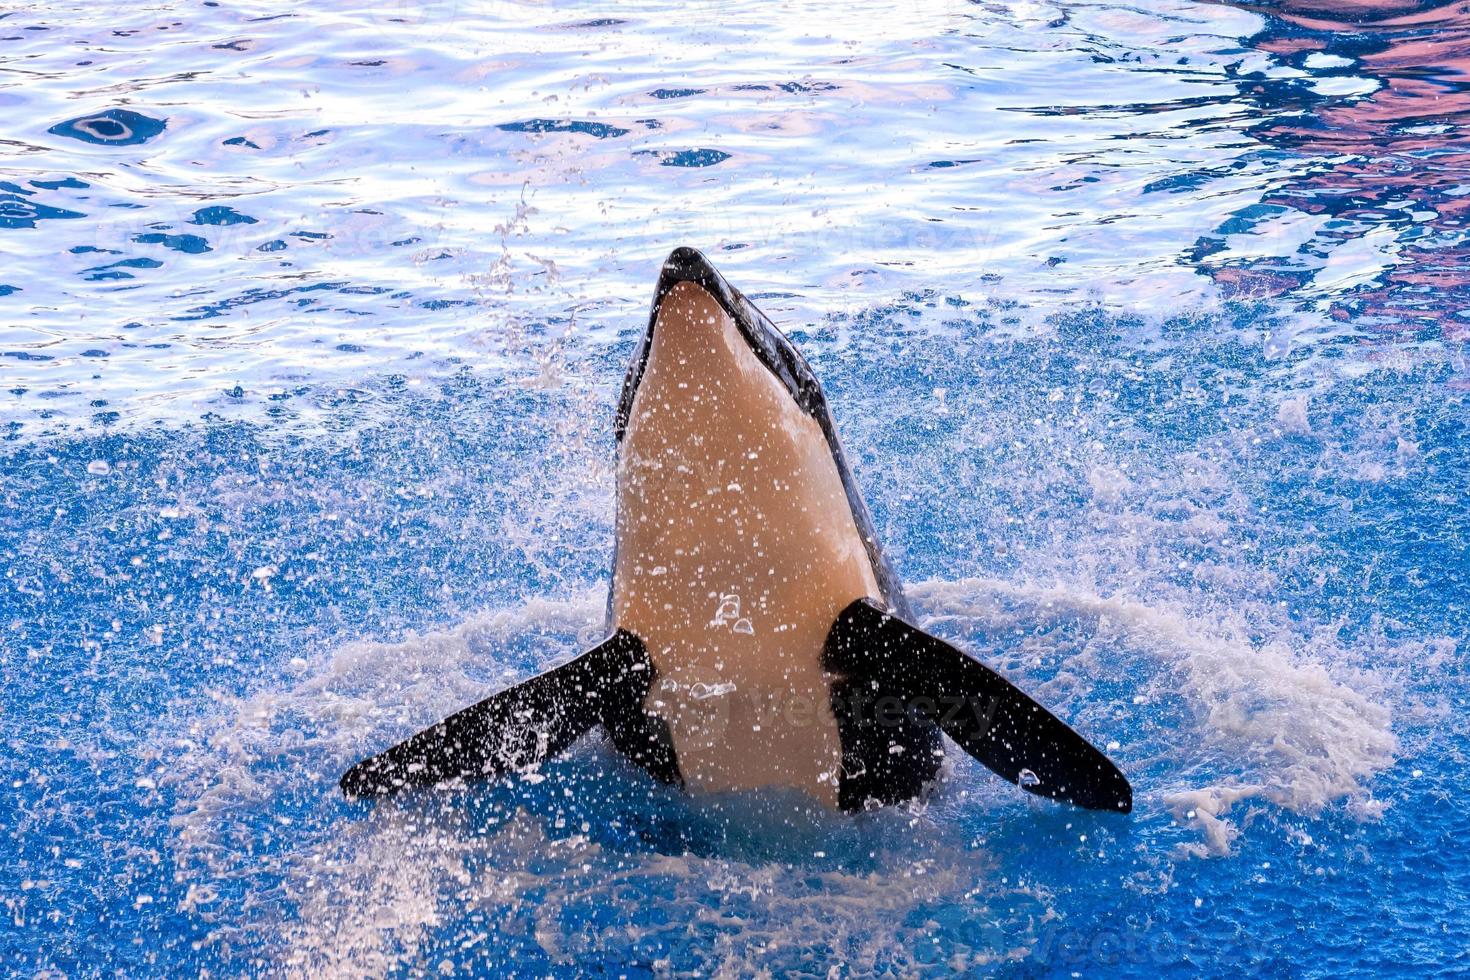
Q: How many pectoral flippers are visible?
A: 2